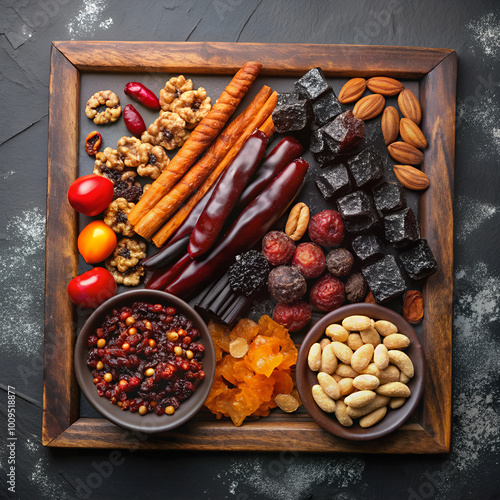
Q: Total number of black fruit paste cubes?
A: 12